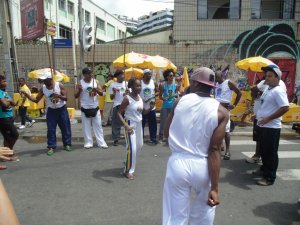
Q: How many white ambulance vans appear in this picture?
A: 0